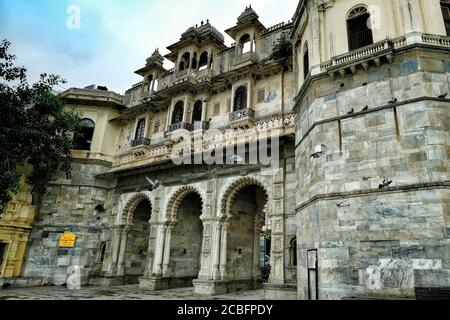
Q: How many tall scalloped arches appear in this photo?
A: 3